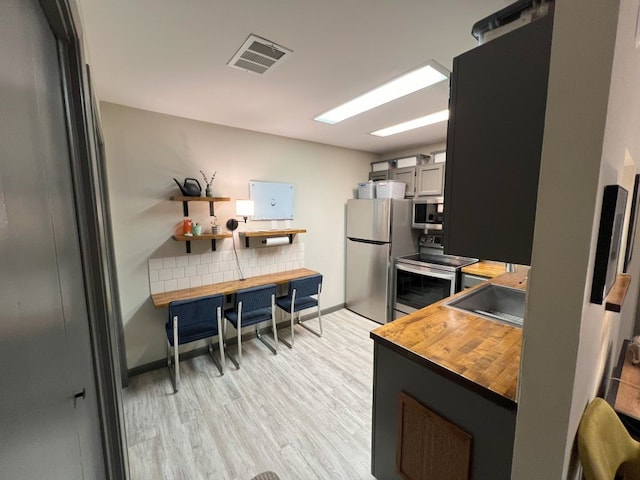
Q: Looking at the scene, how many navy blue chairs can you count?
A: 3